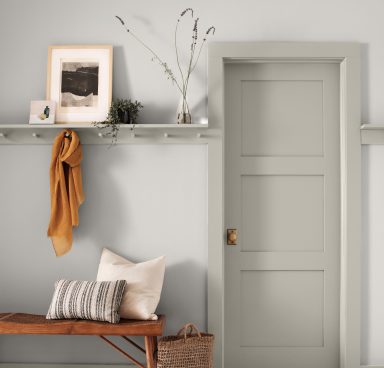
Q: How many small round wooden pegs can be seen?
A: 7